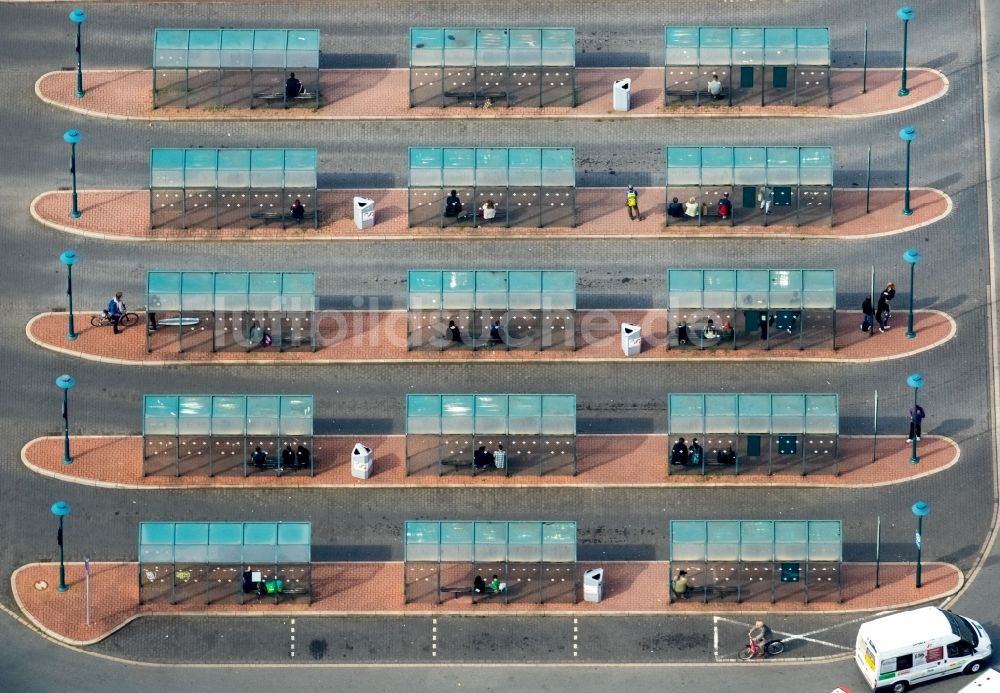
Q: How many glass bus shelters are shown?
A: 15